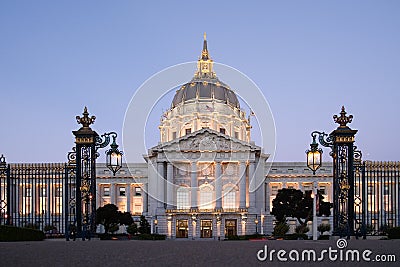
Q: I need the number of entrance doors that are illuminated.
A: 3